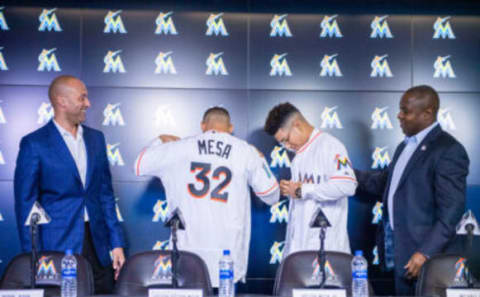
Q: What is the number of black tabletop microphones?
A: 4